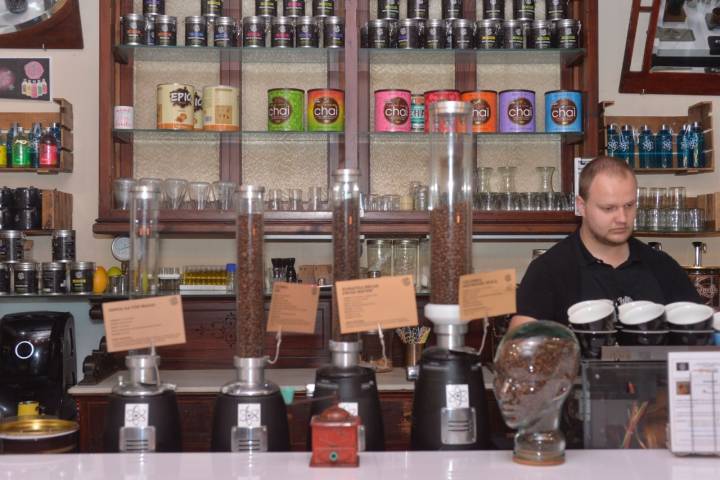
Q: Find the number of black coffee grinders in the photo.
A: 4